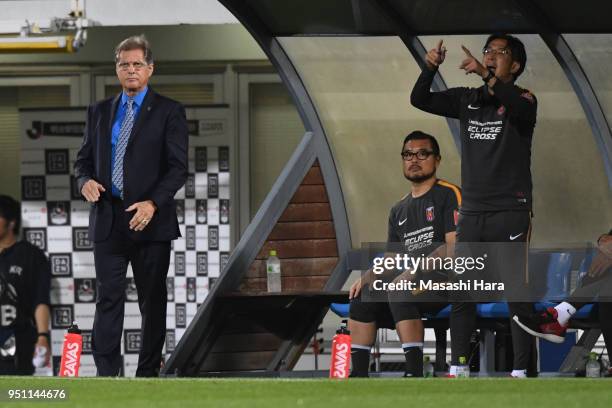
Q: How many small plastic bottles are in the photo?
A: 4